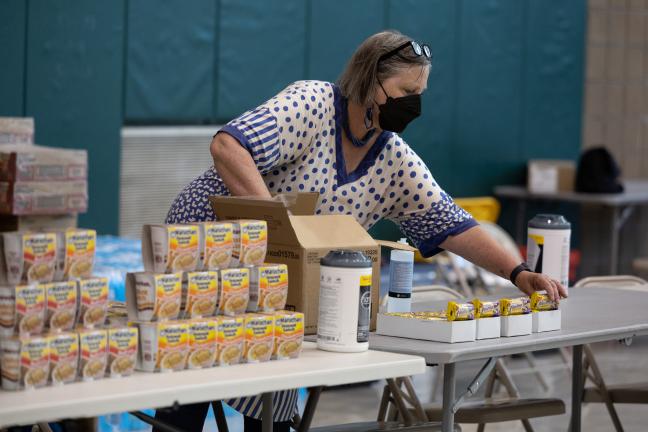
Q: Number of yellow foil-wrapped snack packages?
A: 4